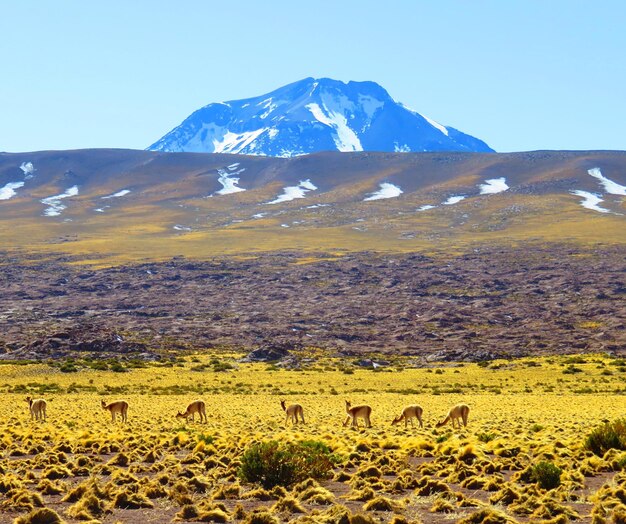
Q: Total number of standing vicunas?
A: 7